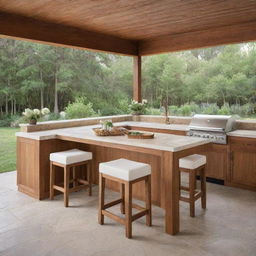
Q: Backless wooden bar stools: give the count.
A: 3